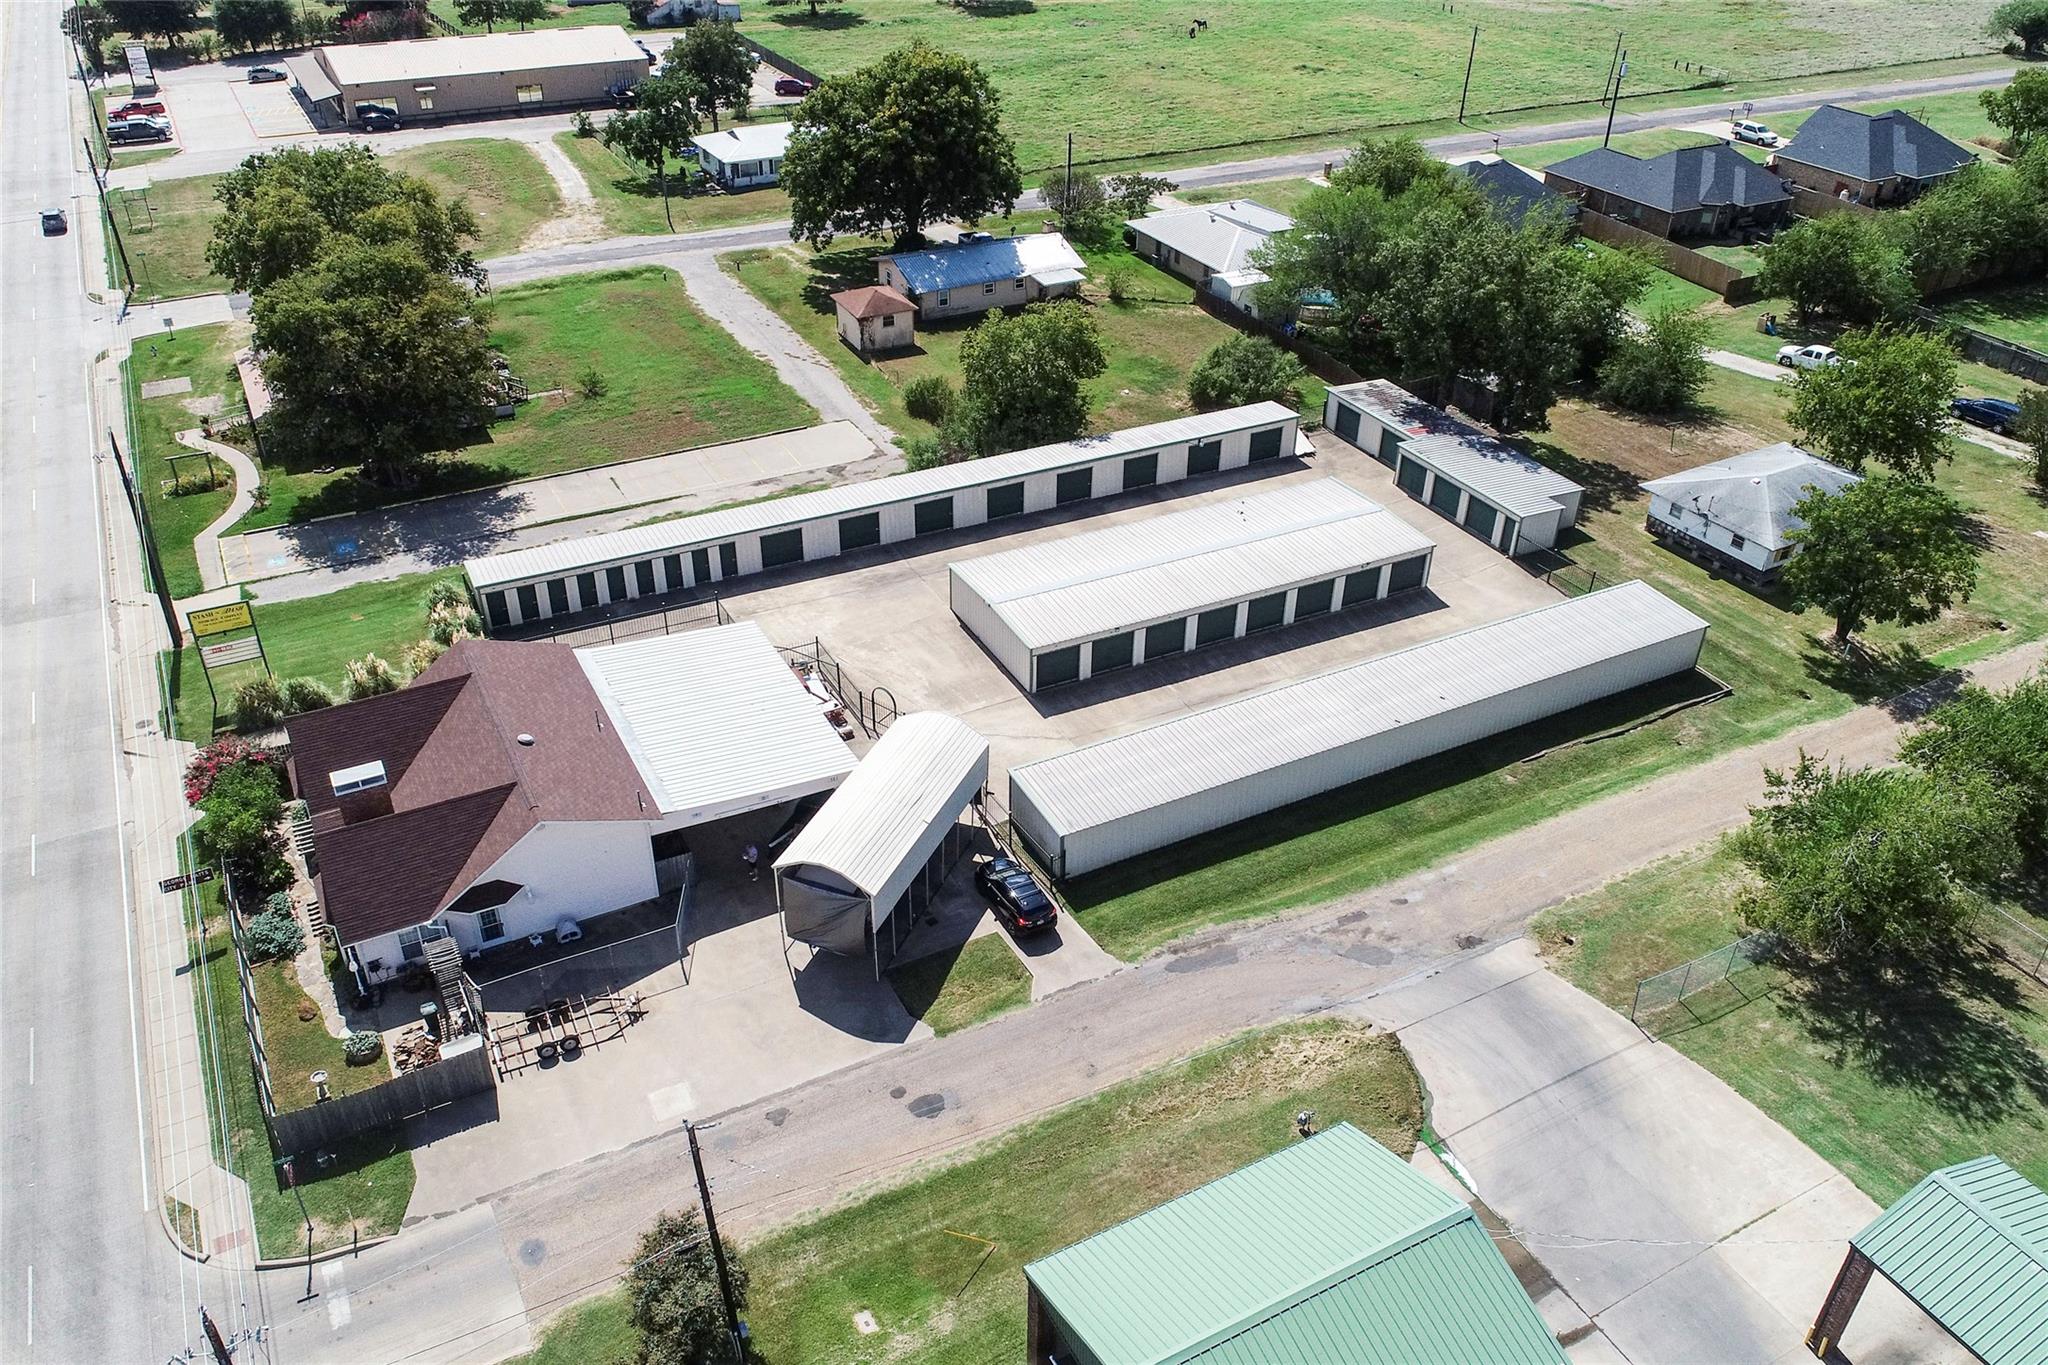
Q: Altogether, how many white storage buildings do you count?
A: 4